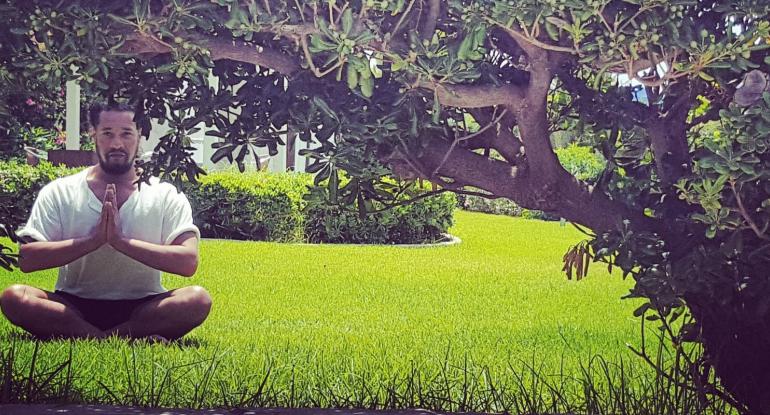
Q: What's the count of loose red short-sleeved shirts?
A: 0